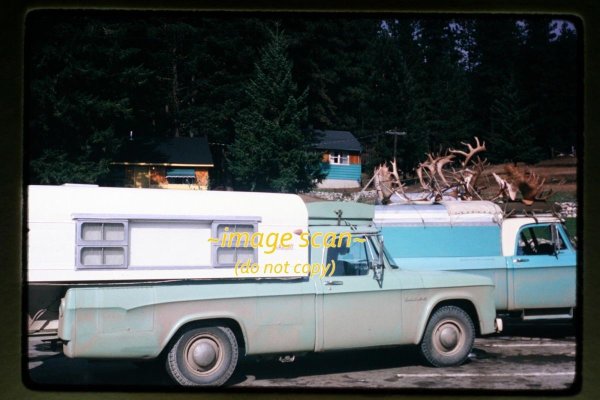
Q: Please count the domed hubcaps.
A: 2